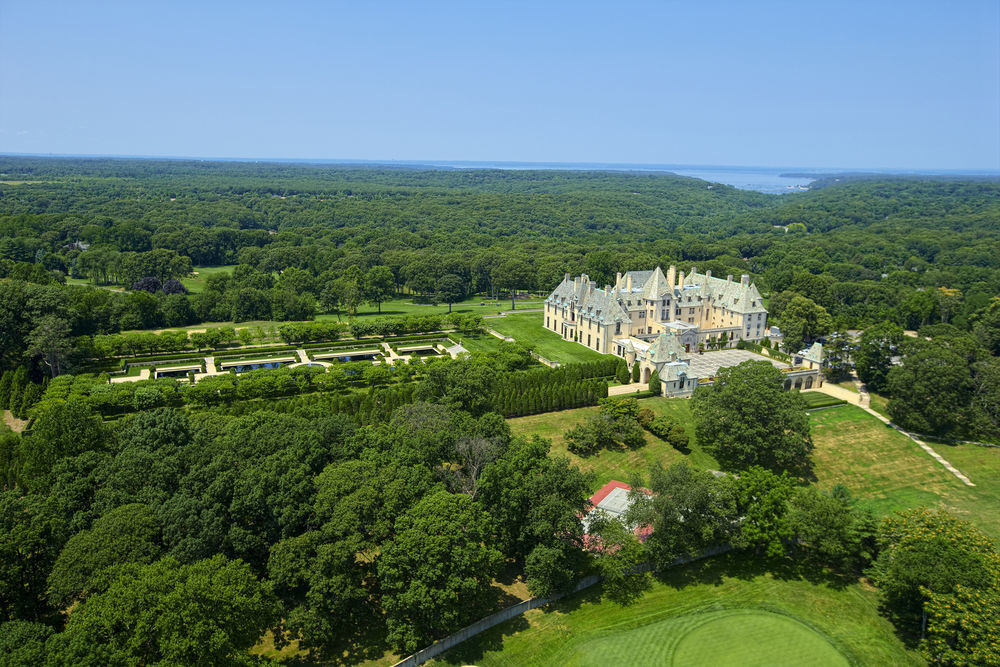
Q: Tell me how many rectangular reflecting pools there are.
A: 4